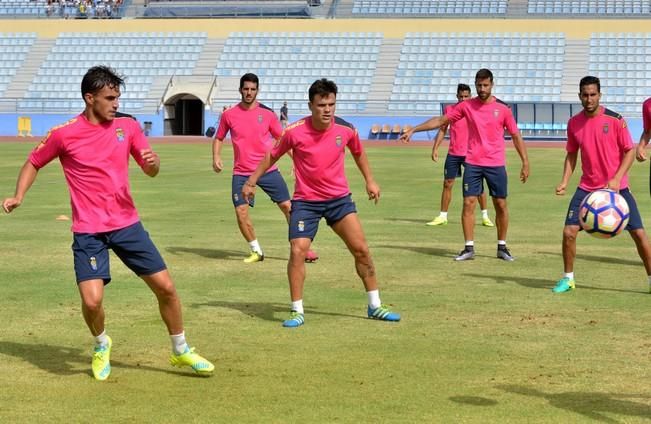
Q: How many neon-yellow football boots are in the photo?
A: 5